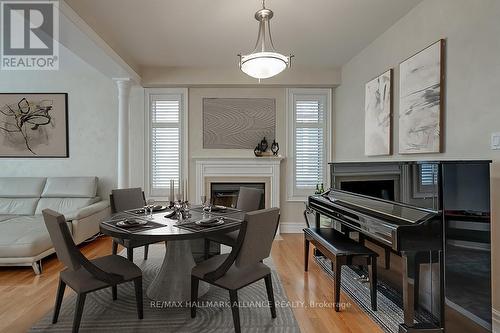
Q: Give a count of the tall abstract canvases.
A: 2